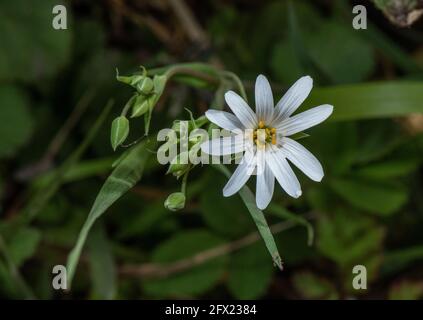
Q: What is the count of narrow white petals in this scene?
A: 10